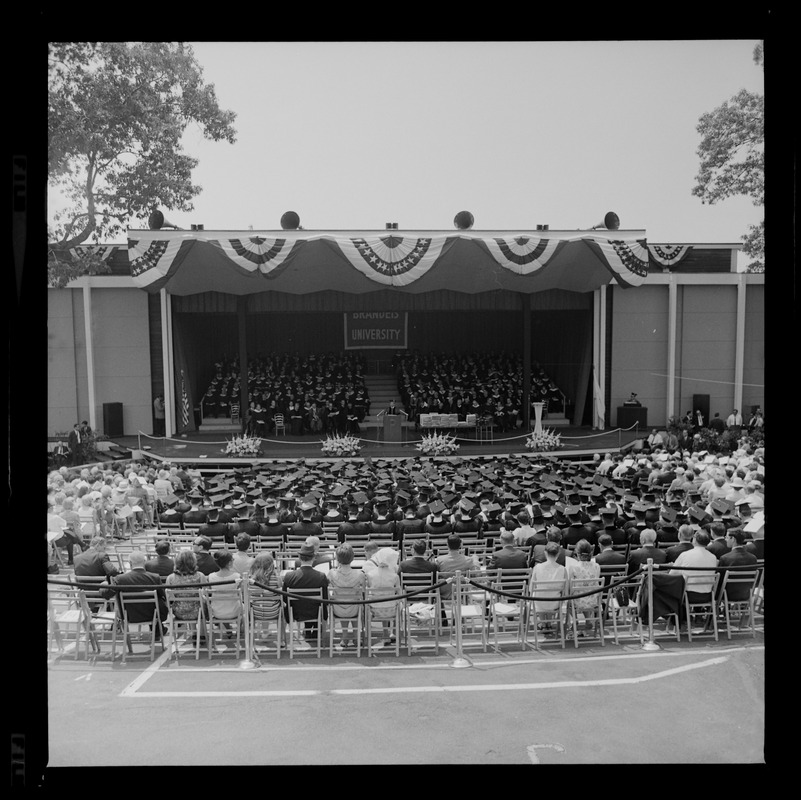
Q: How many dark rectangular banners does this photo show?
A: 1